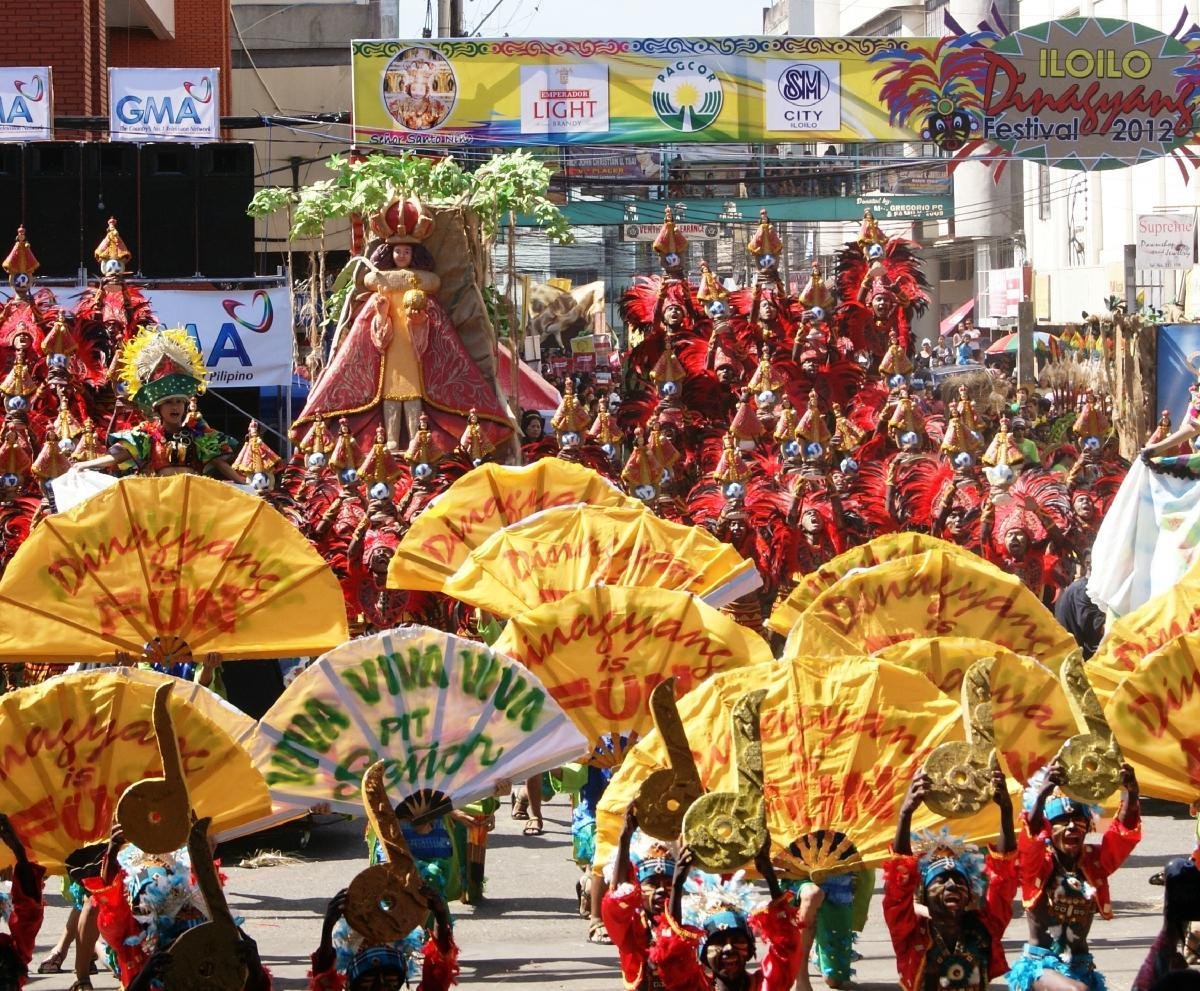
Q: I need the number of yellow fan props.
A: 11